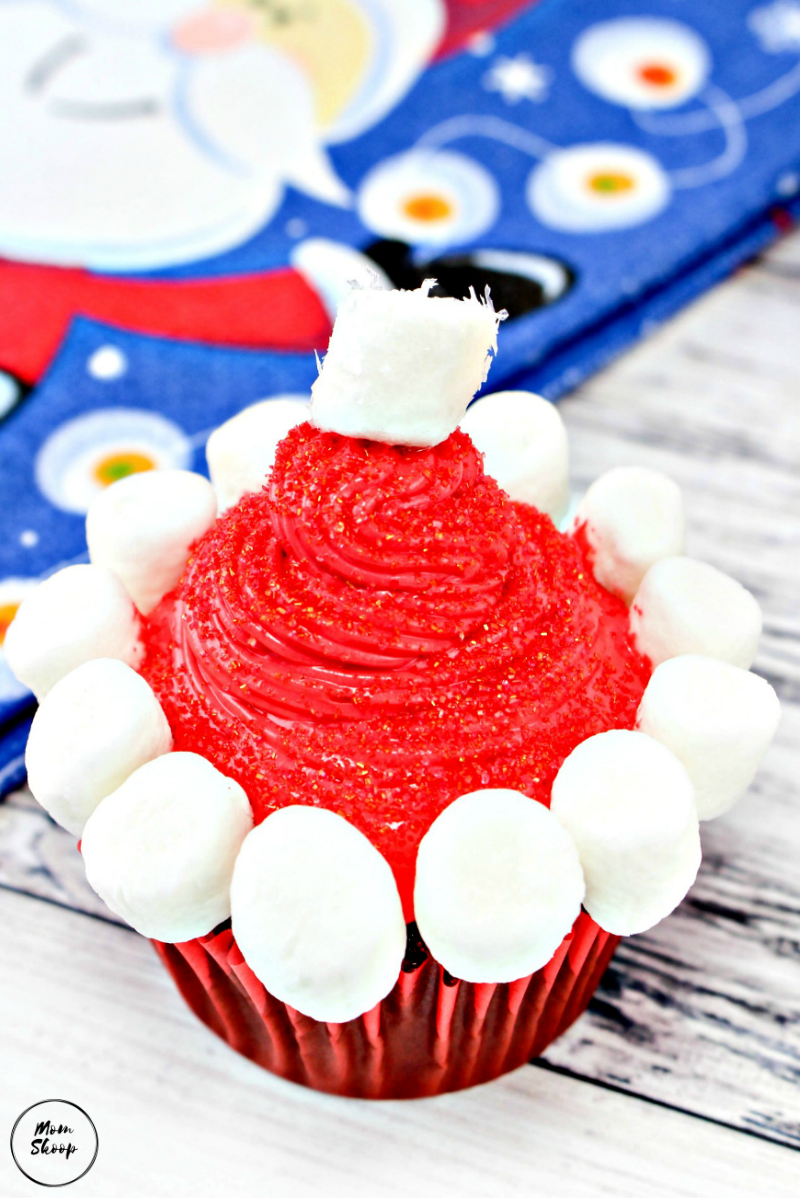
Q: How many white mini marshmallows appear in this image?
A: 13